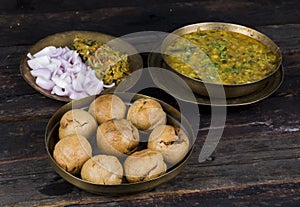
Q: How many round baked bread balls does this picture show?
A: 8